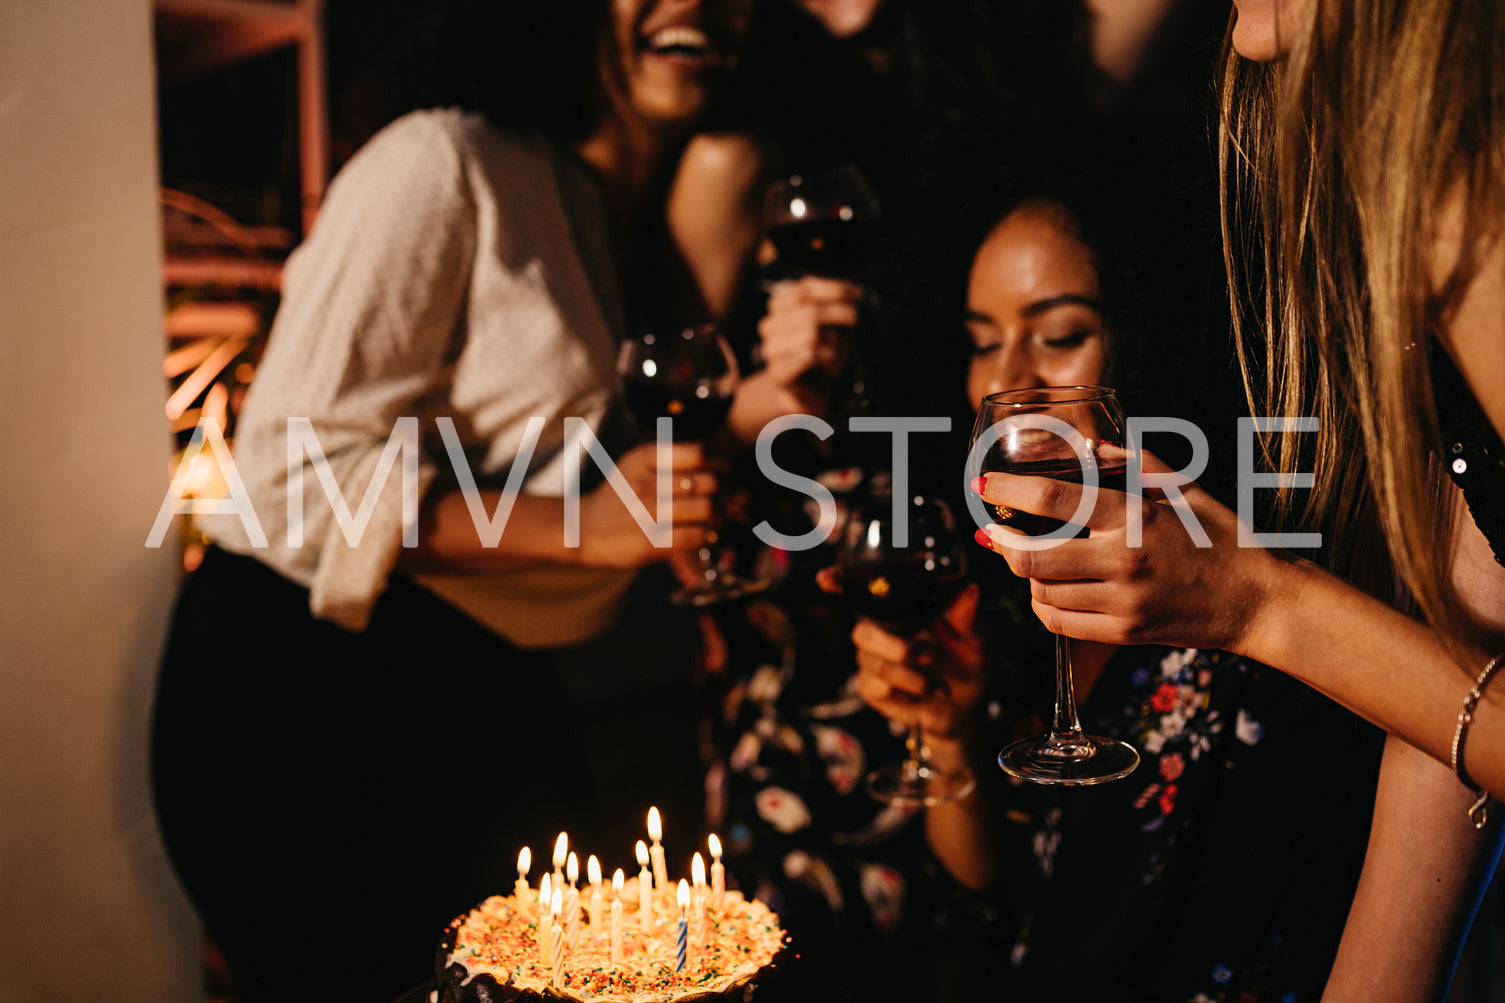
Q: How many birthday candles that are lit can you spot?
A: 12